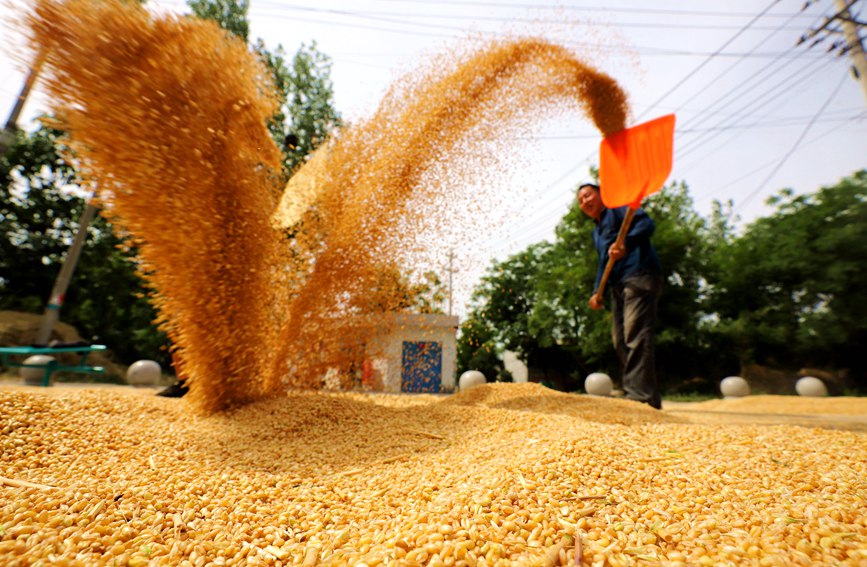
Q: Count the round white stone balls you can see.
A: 6